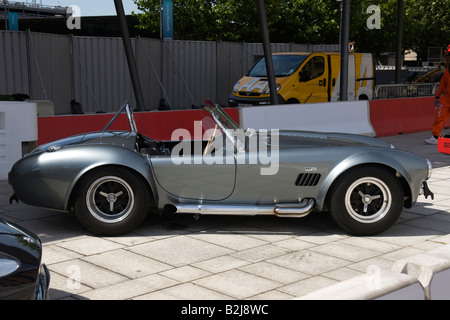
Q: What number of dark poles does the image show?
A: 4